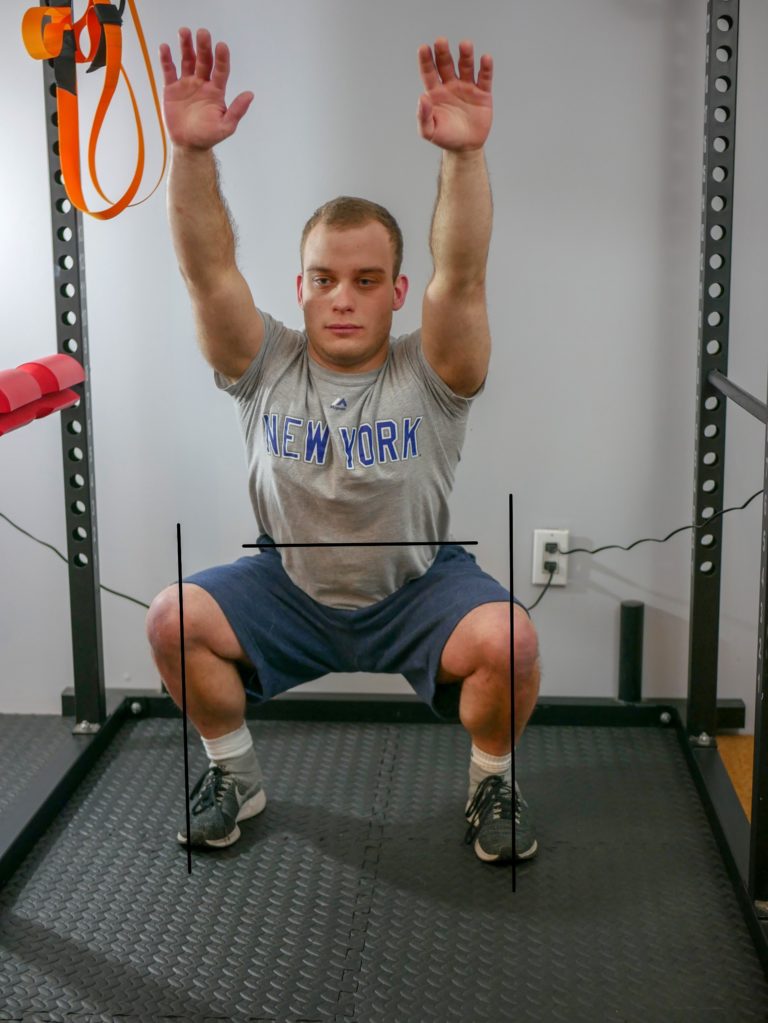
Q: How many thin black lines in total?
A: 3